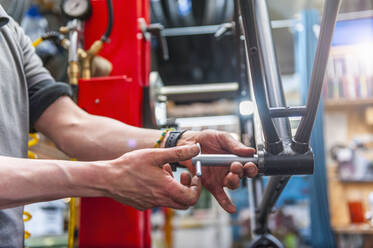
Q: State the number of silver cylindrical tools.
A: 1